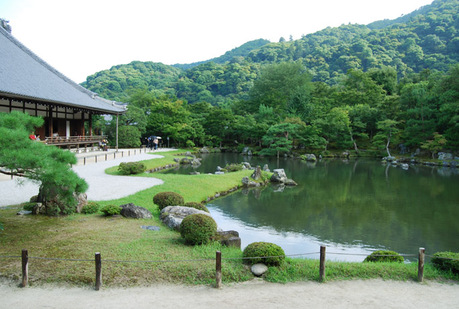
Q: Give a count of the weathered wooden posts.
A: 5